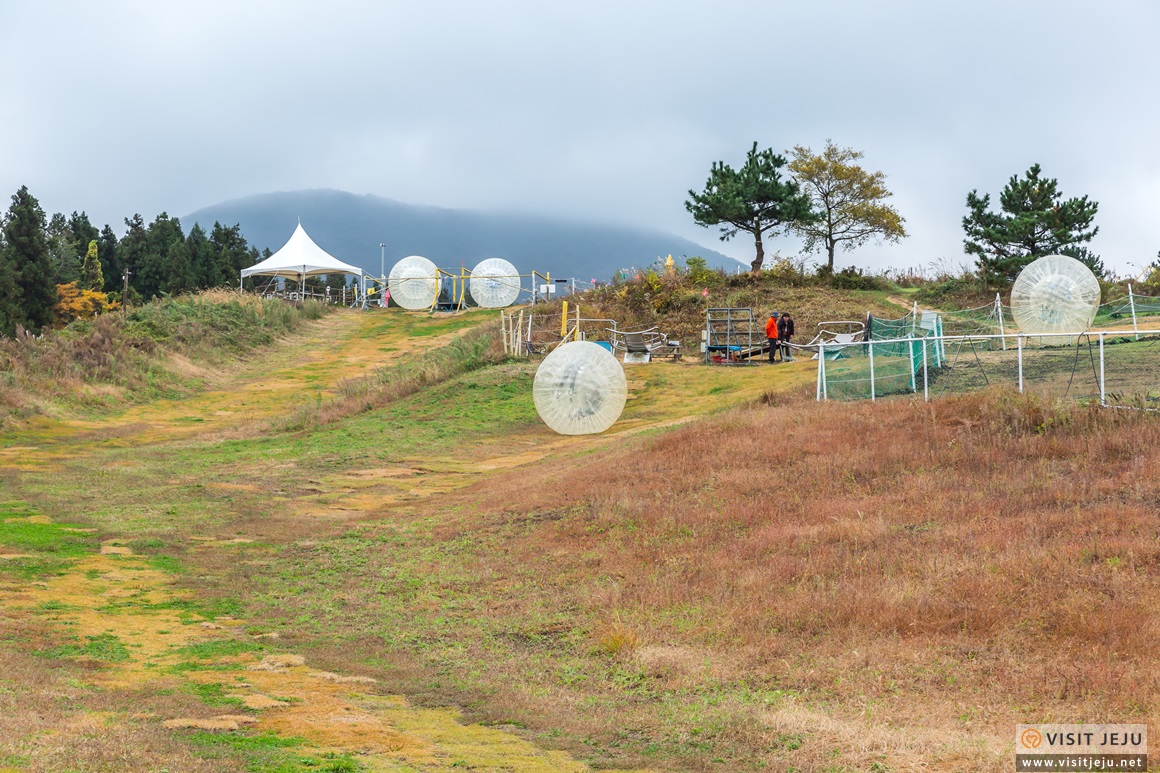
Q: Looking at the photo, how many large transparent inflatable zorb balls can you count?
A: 4